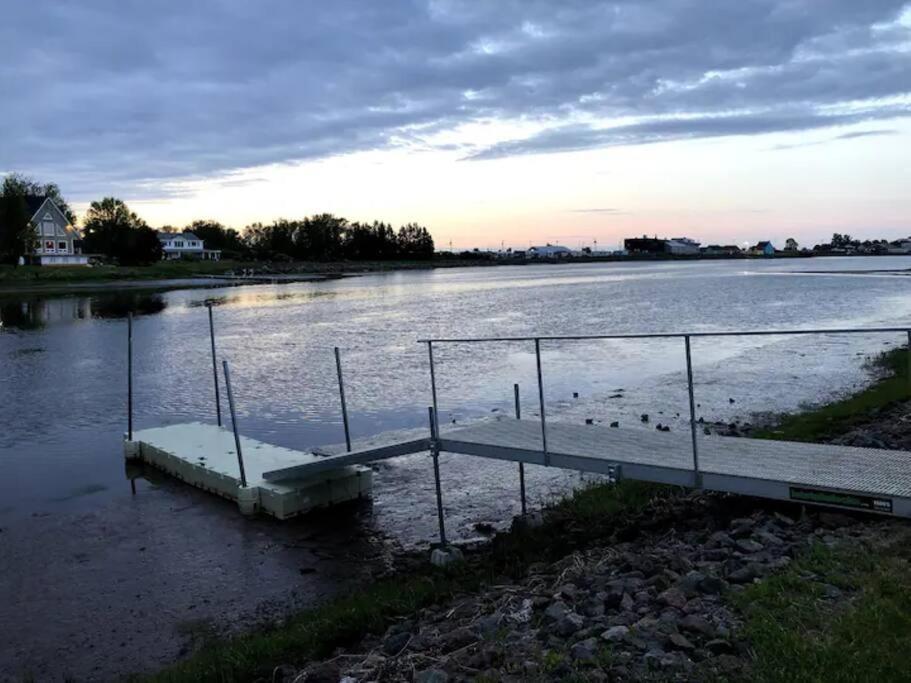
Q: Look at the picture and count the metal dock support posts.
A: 6